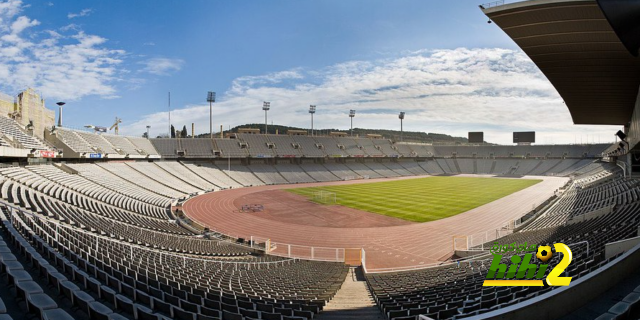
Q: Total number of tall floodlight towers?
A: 5